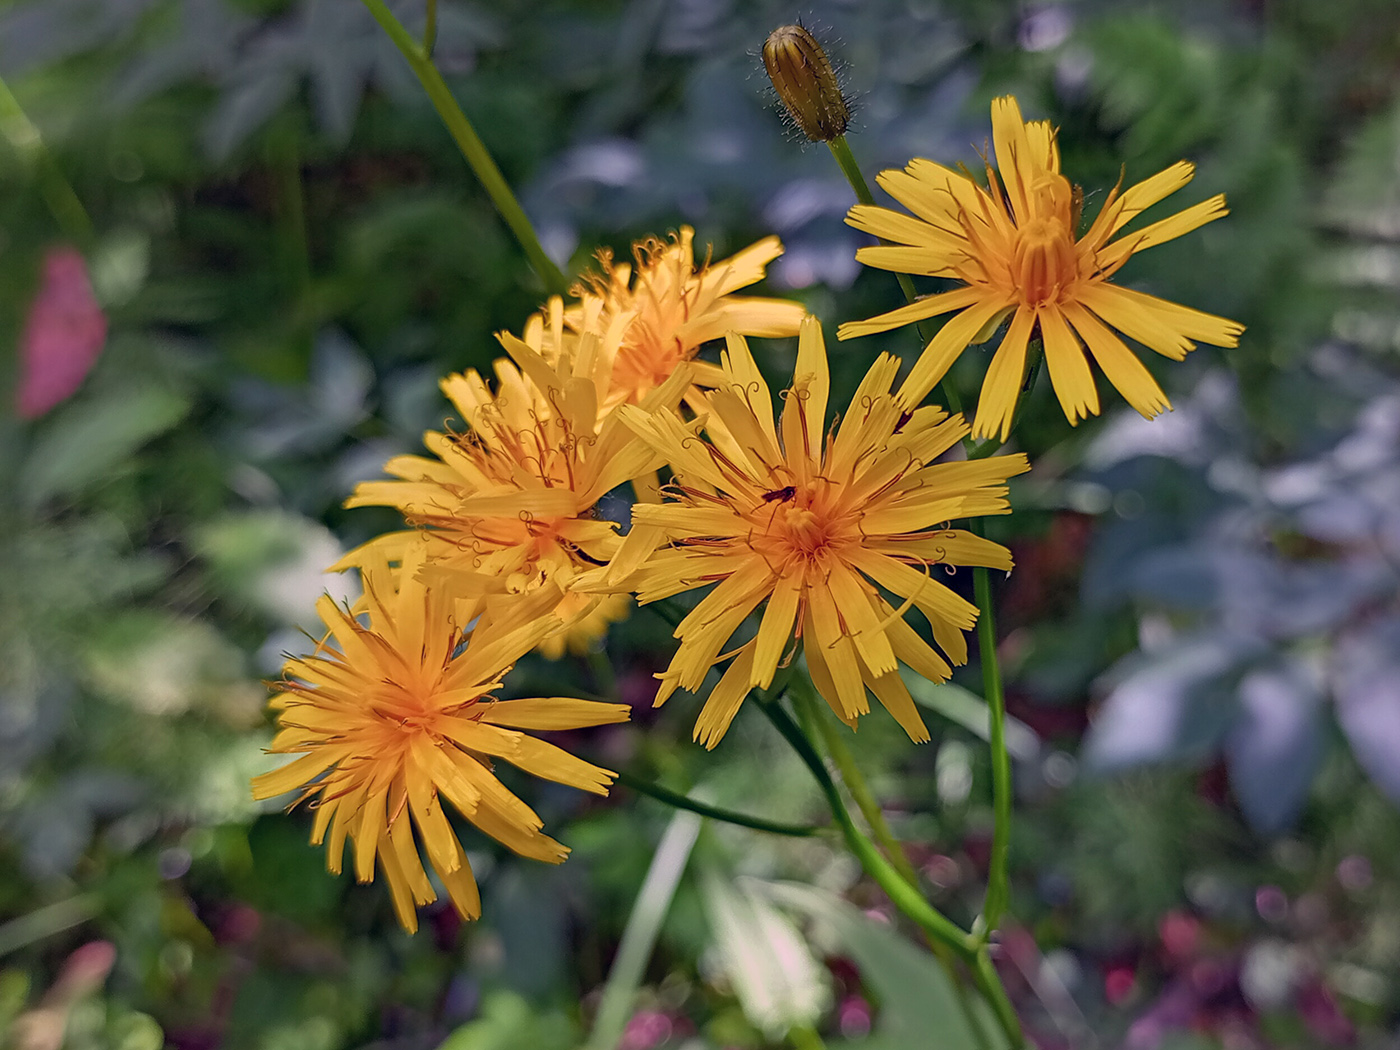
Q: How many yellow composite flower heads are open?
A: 5